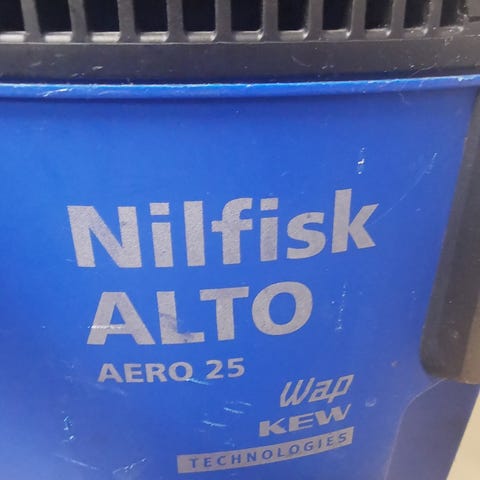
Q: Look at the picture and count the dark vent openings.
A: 11